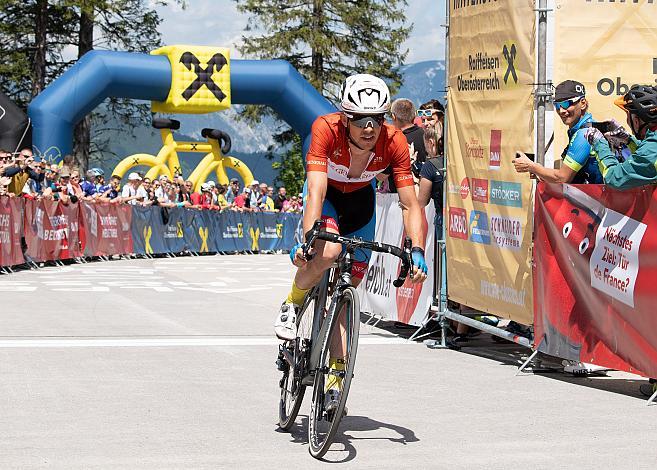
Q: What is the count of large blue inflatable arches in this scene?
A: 1